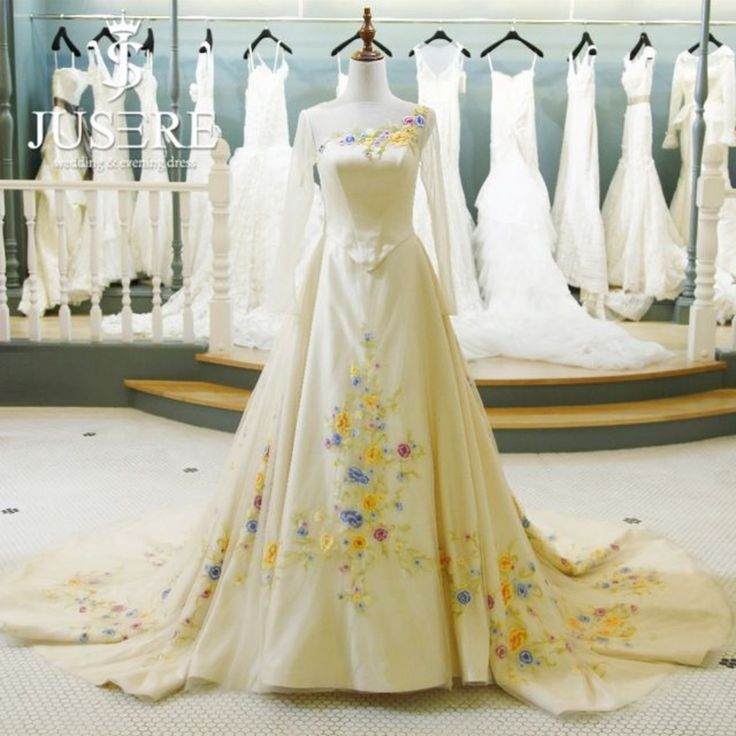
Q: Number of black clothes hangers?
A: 11